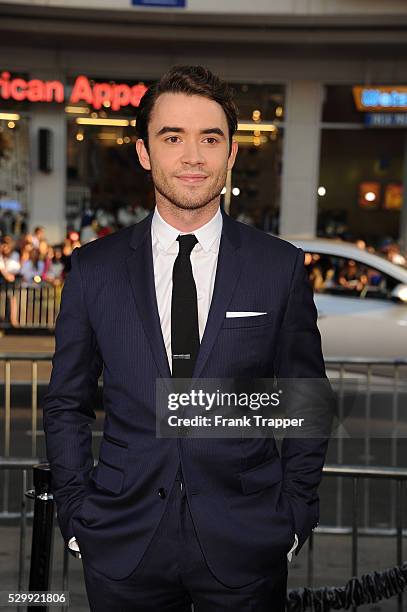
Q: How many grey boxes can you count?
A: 2